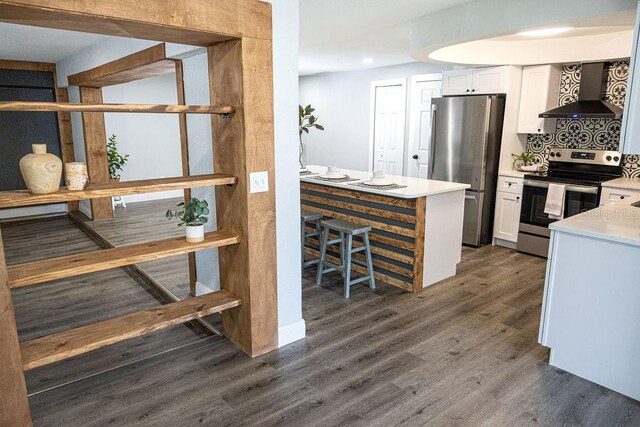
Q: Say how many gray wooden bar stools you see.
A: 2